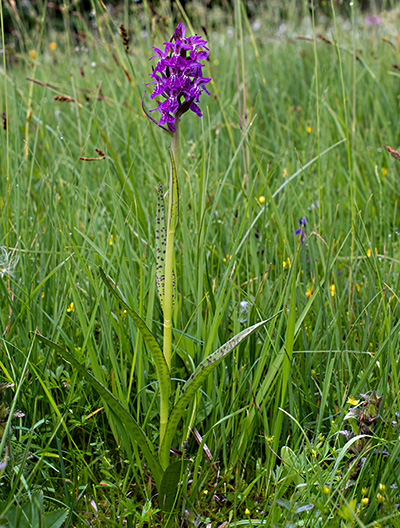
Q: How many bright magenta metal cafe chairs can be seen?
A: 0